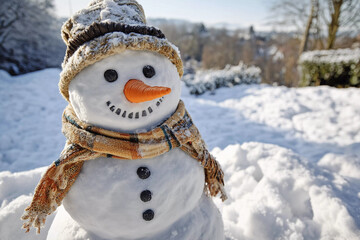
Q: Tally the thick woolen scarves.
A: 1